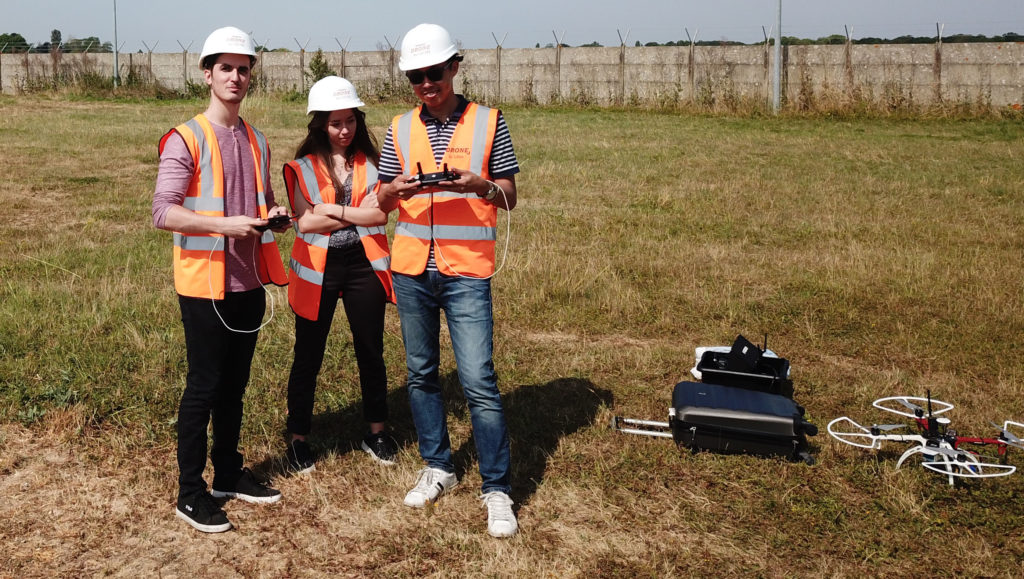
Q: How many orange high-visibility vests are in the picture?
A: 3